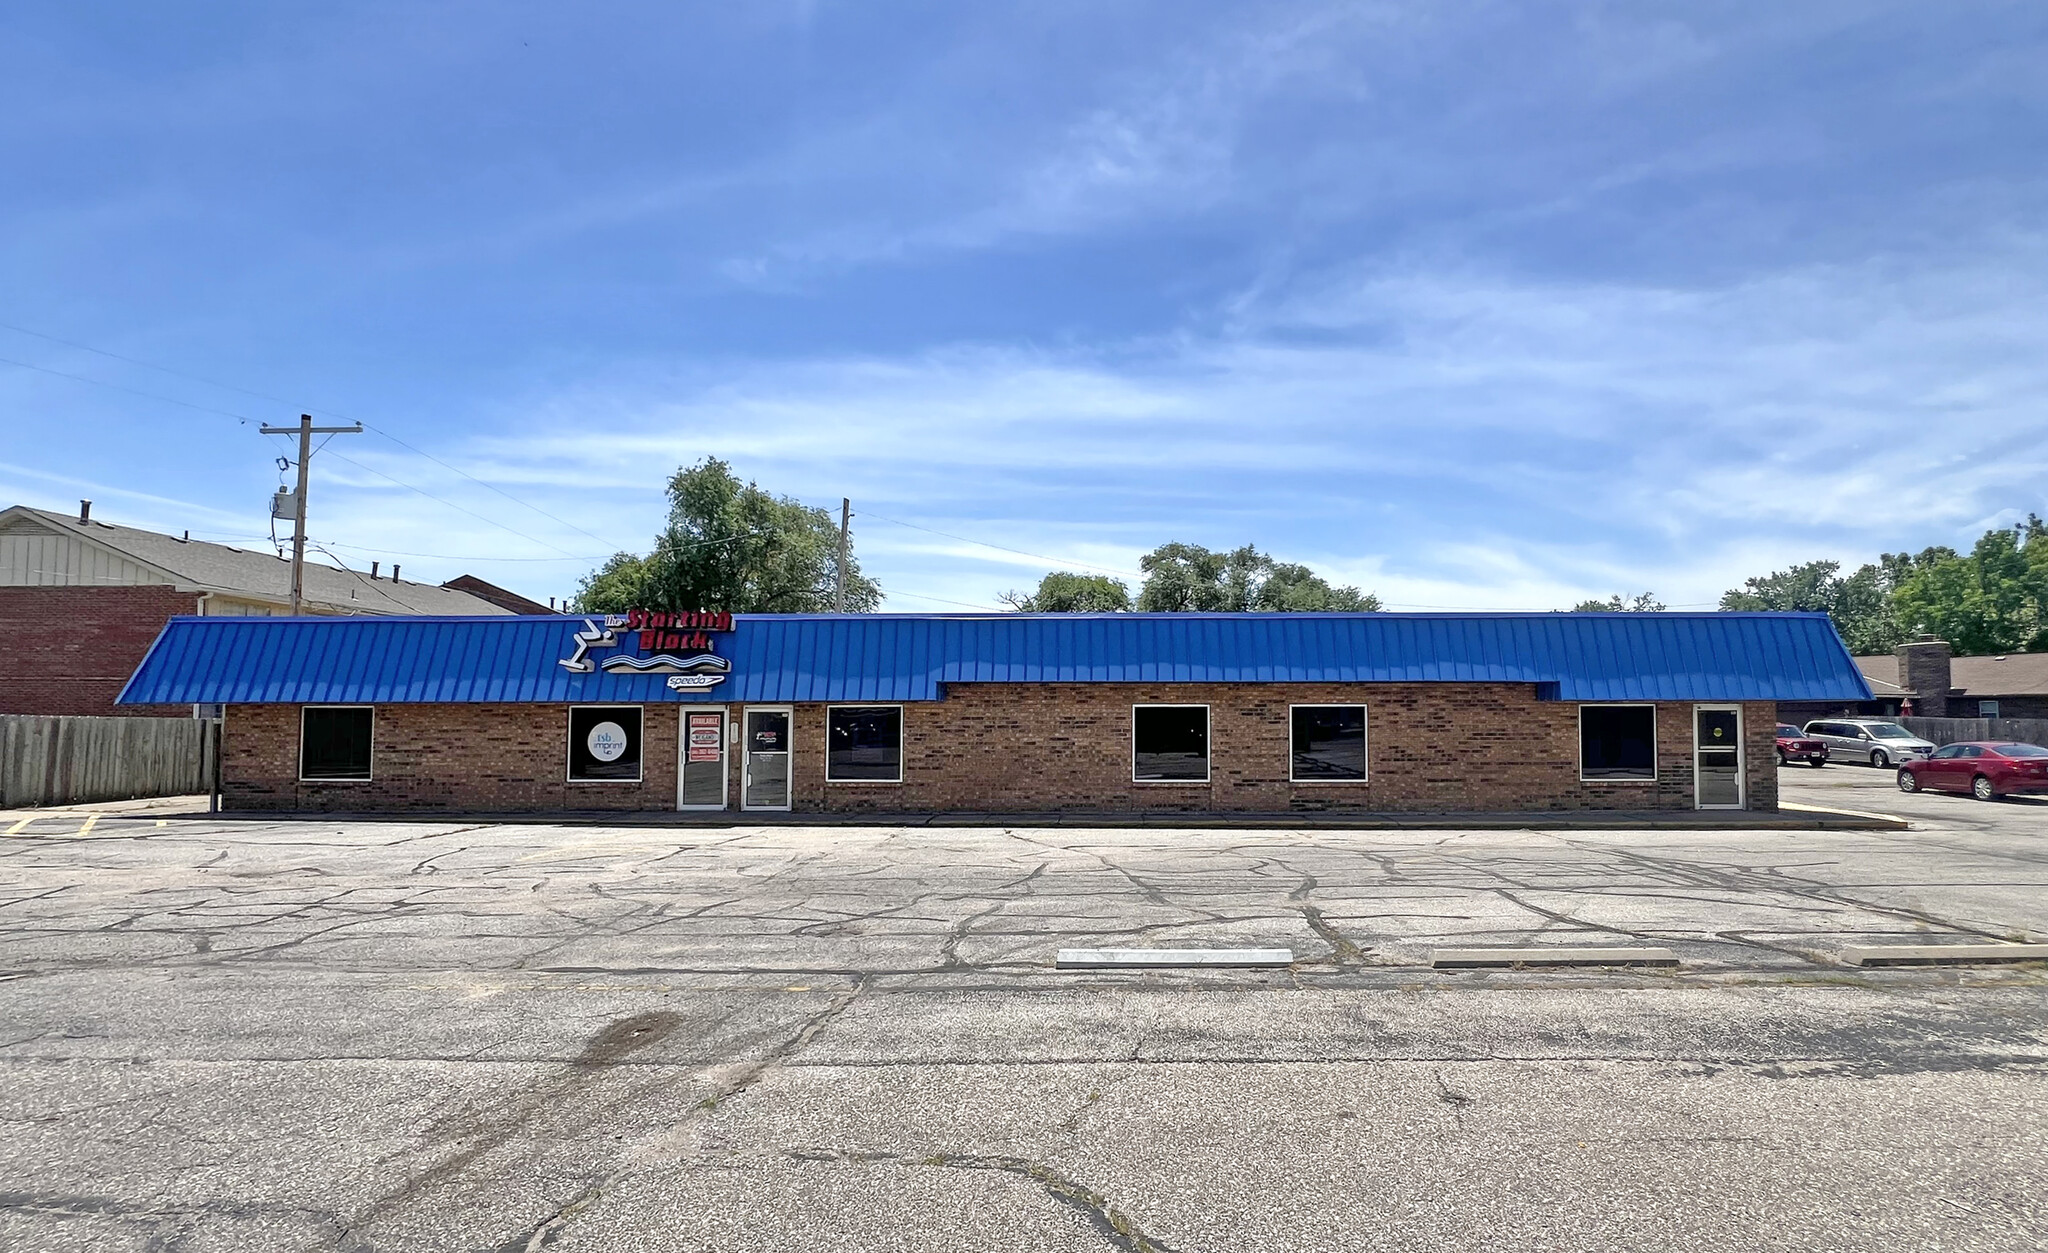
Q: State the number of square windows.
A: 6